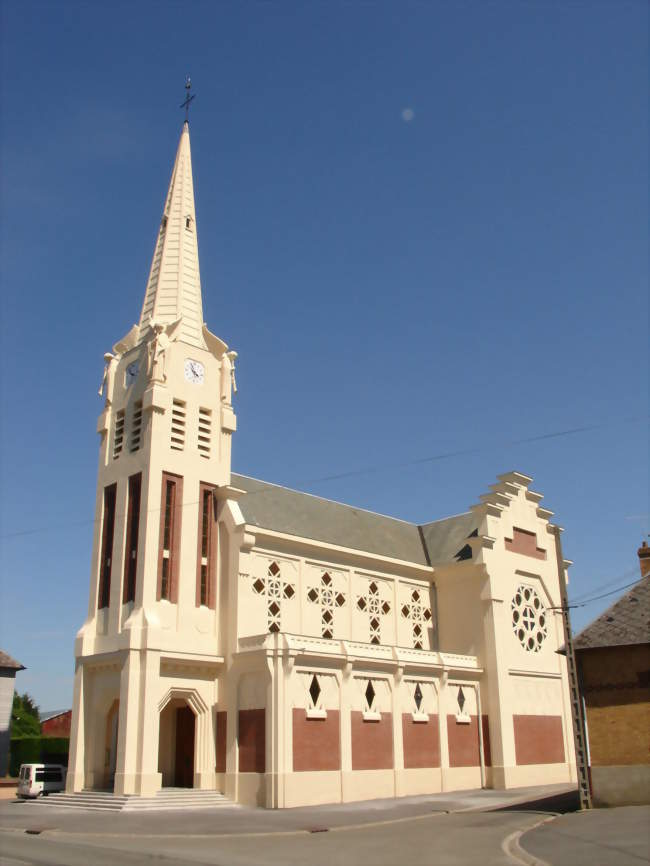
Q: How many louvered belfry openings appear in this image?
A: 4